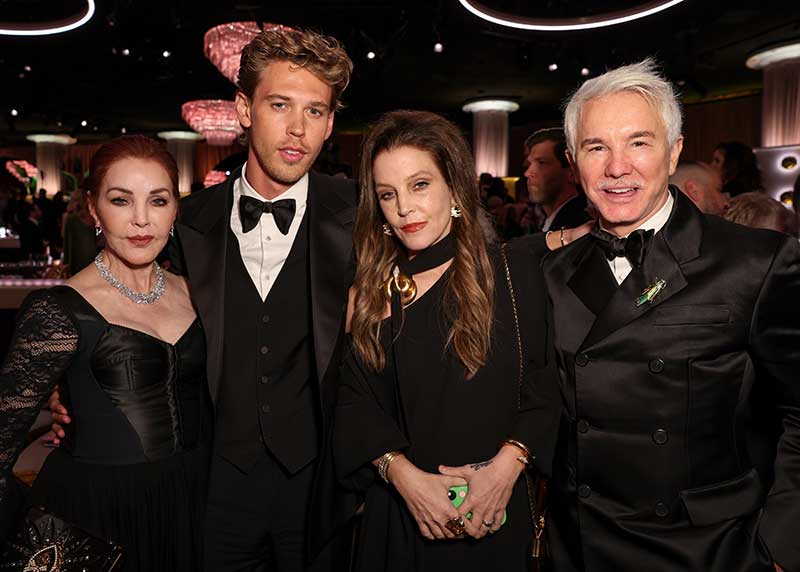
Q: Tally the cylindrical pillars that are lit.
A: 4